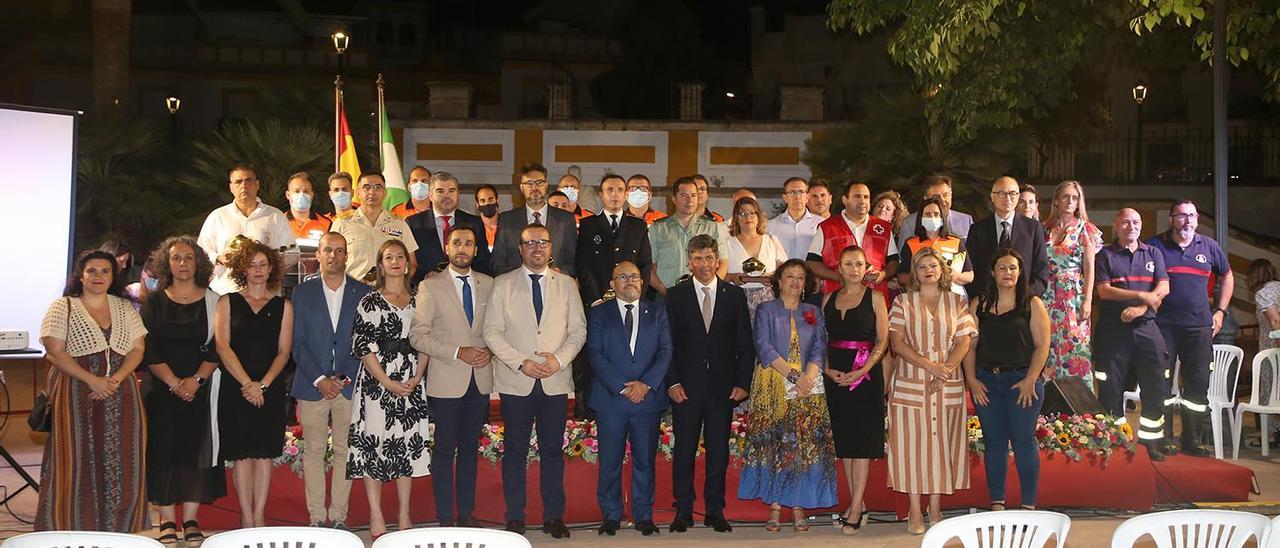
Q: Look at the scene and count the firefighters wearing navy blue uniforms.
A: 2